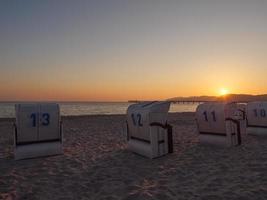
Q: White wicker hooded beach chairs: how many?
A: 4